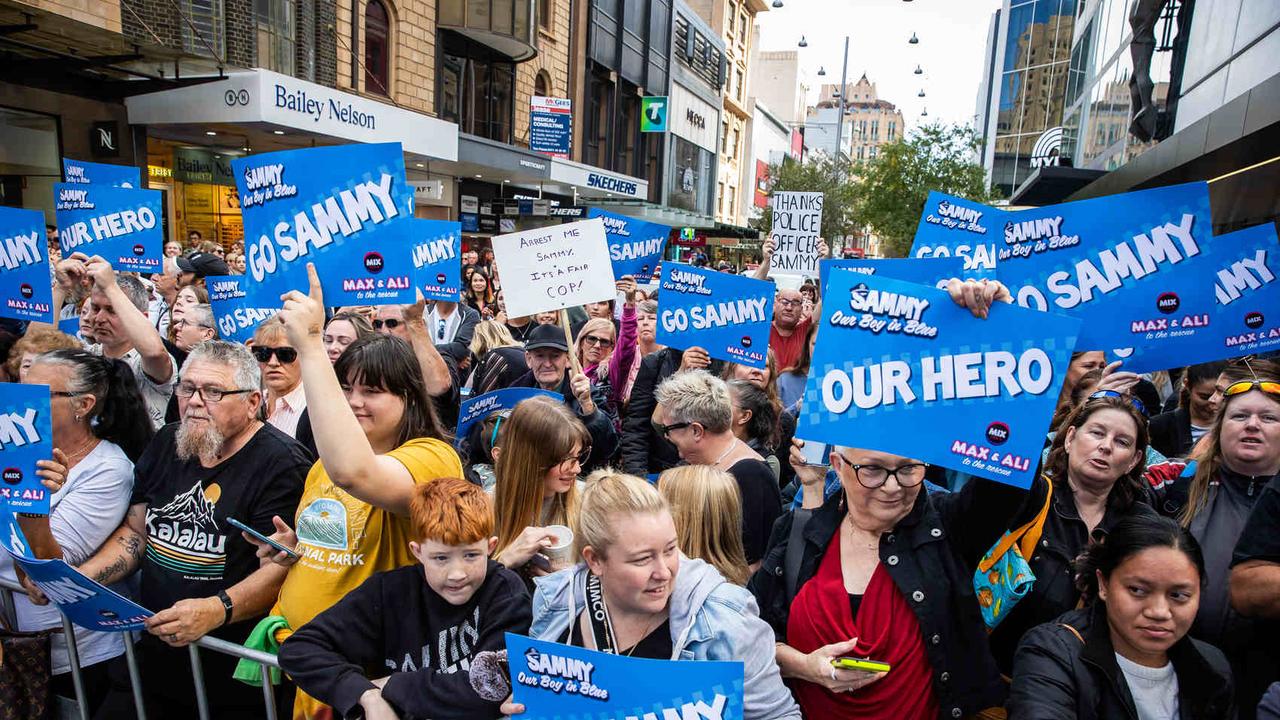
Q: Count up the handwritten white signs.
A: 2